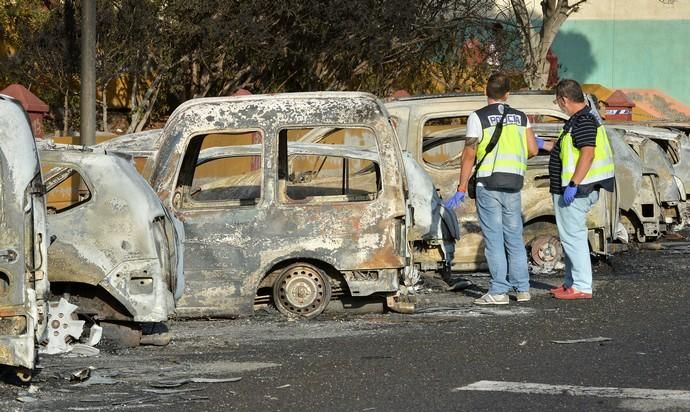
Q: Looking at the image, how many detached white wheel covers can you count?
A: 1